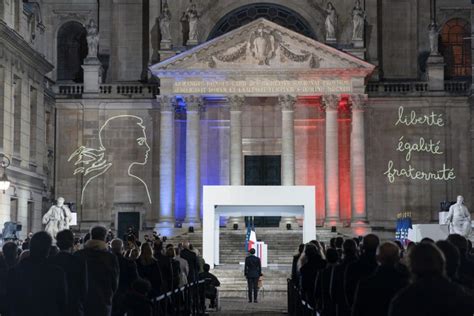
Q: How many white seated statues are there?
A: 2